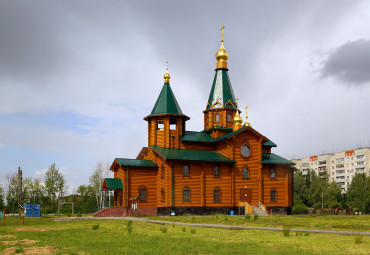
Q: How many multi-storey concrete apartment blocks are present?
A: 1